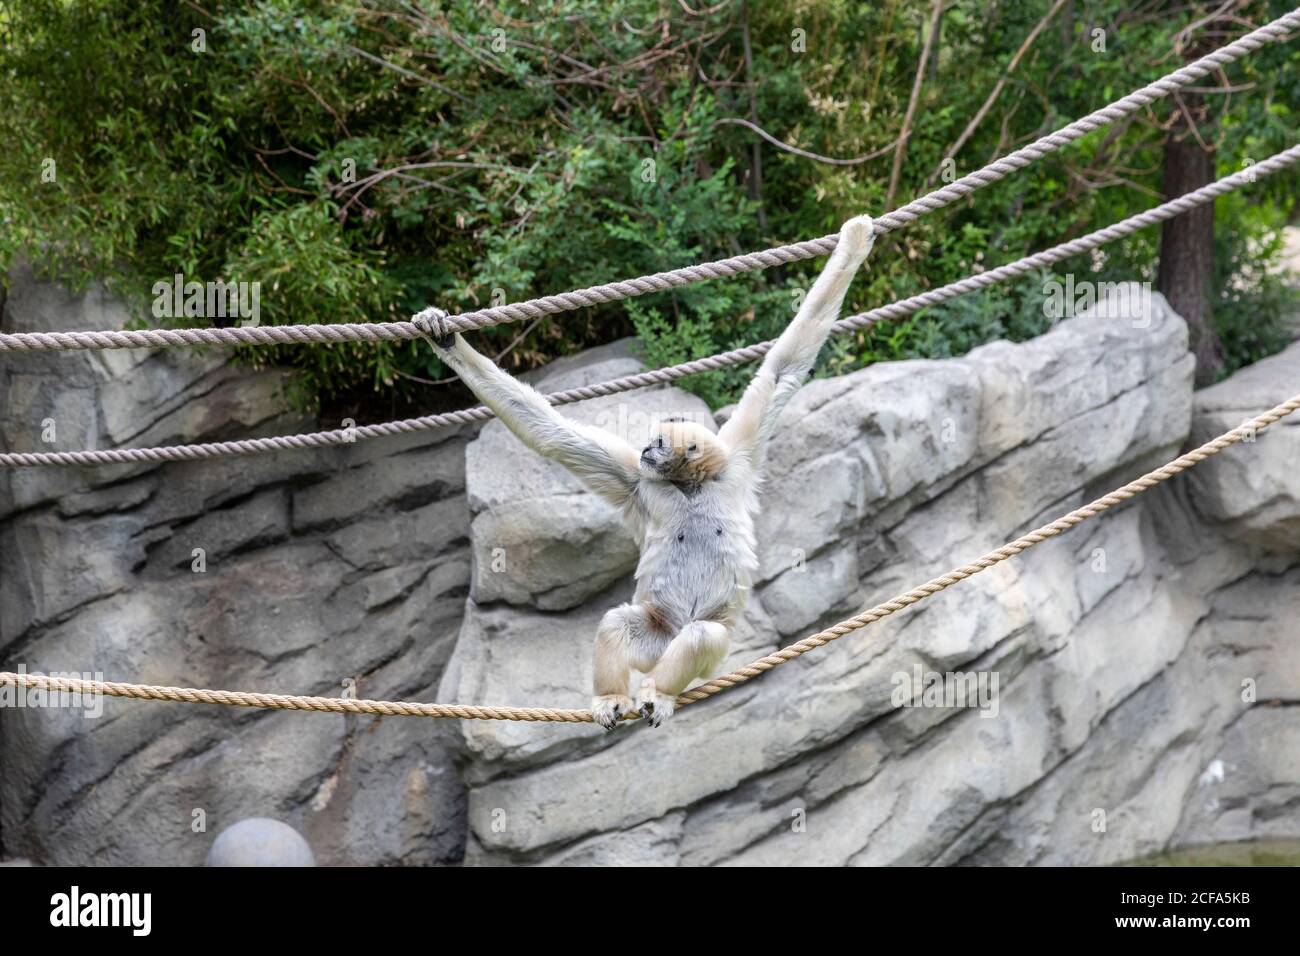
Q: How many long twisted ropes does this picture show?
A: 3